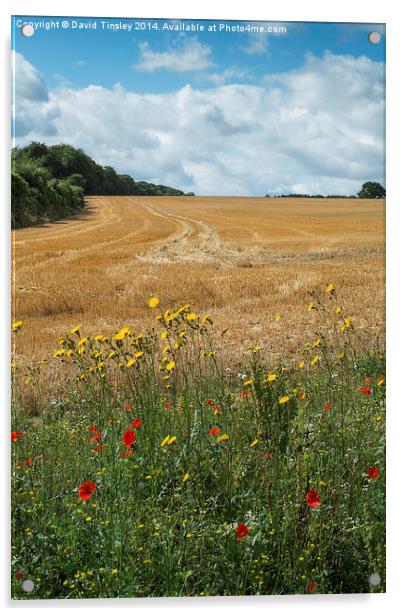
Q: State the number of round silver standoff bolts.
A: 4